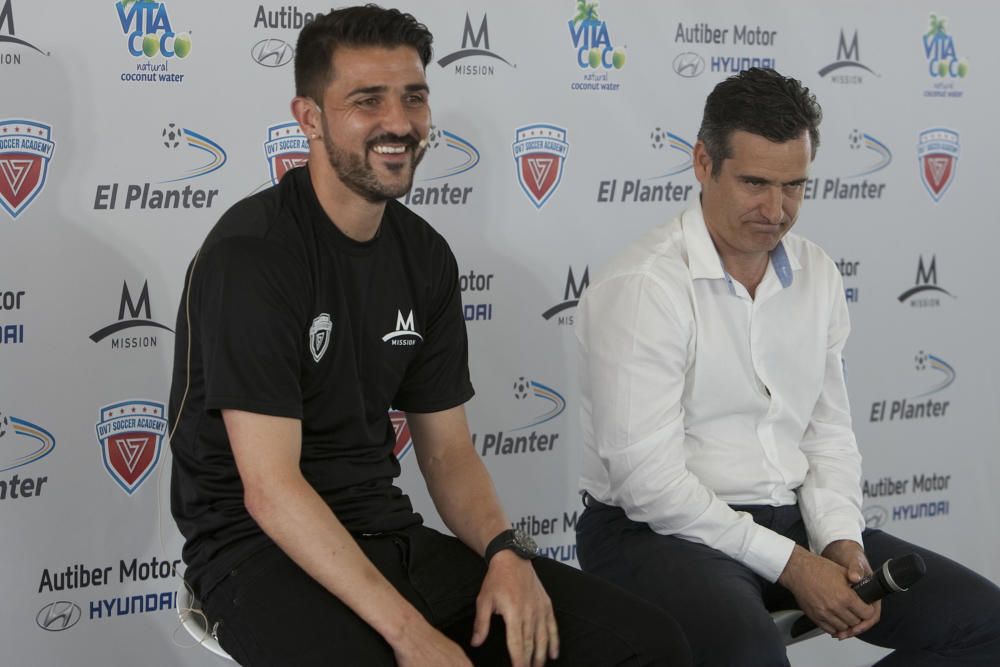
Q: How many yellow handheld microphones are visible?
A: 0